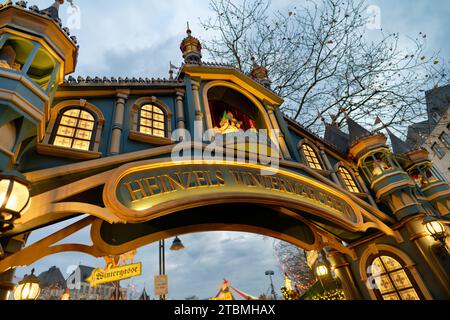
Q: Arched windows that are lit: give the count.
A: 5